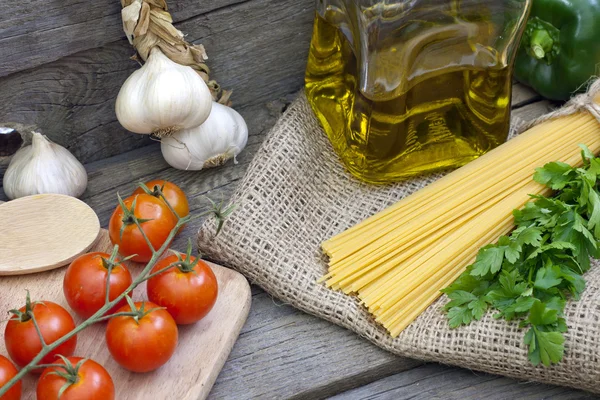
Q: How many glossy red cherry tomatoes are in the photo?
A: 8